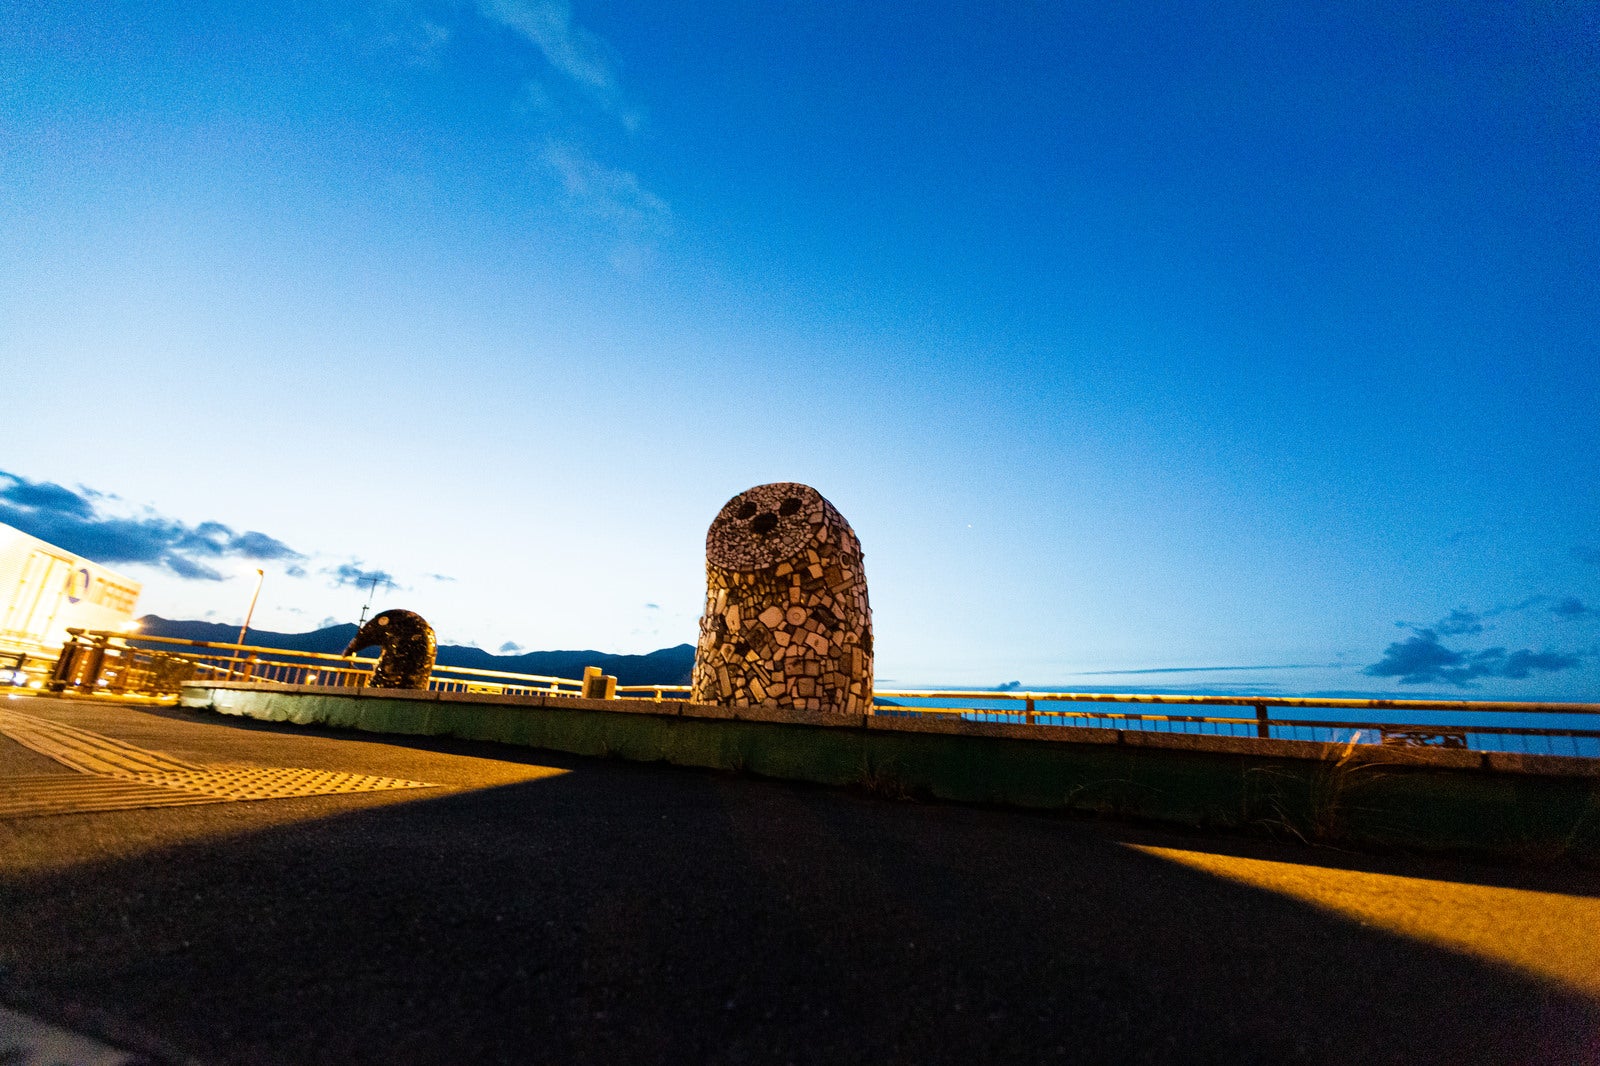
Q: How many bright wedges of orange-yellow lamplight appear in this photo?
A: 2